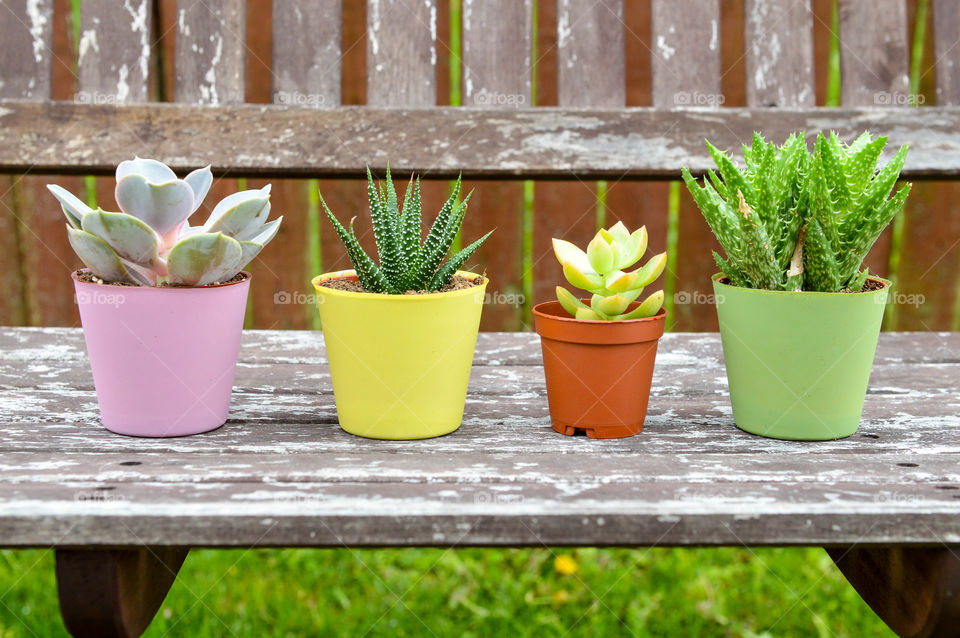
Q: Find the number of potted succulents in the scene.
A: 4